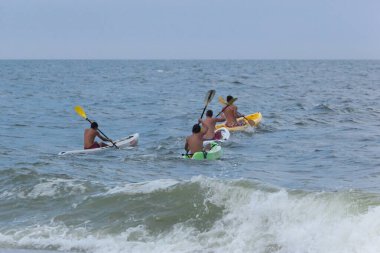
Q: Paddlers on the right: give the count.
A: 3